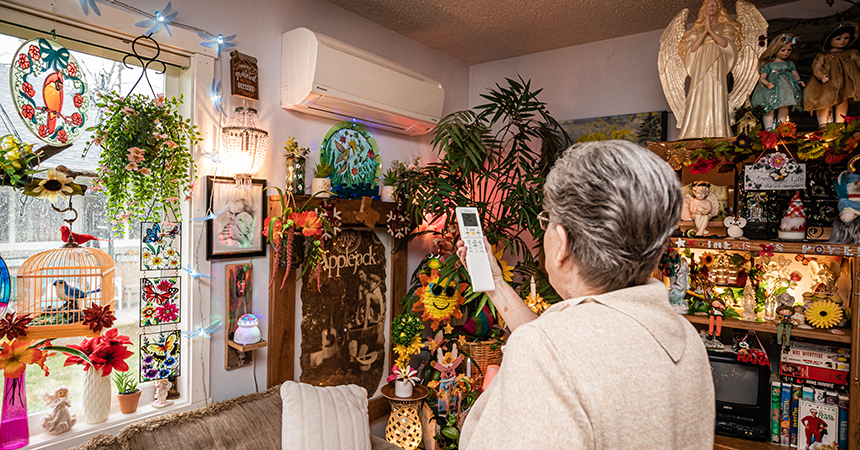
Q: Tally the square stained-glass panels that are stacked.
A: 3